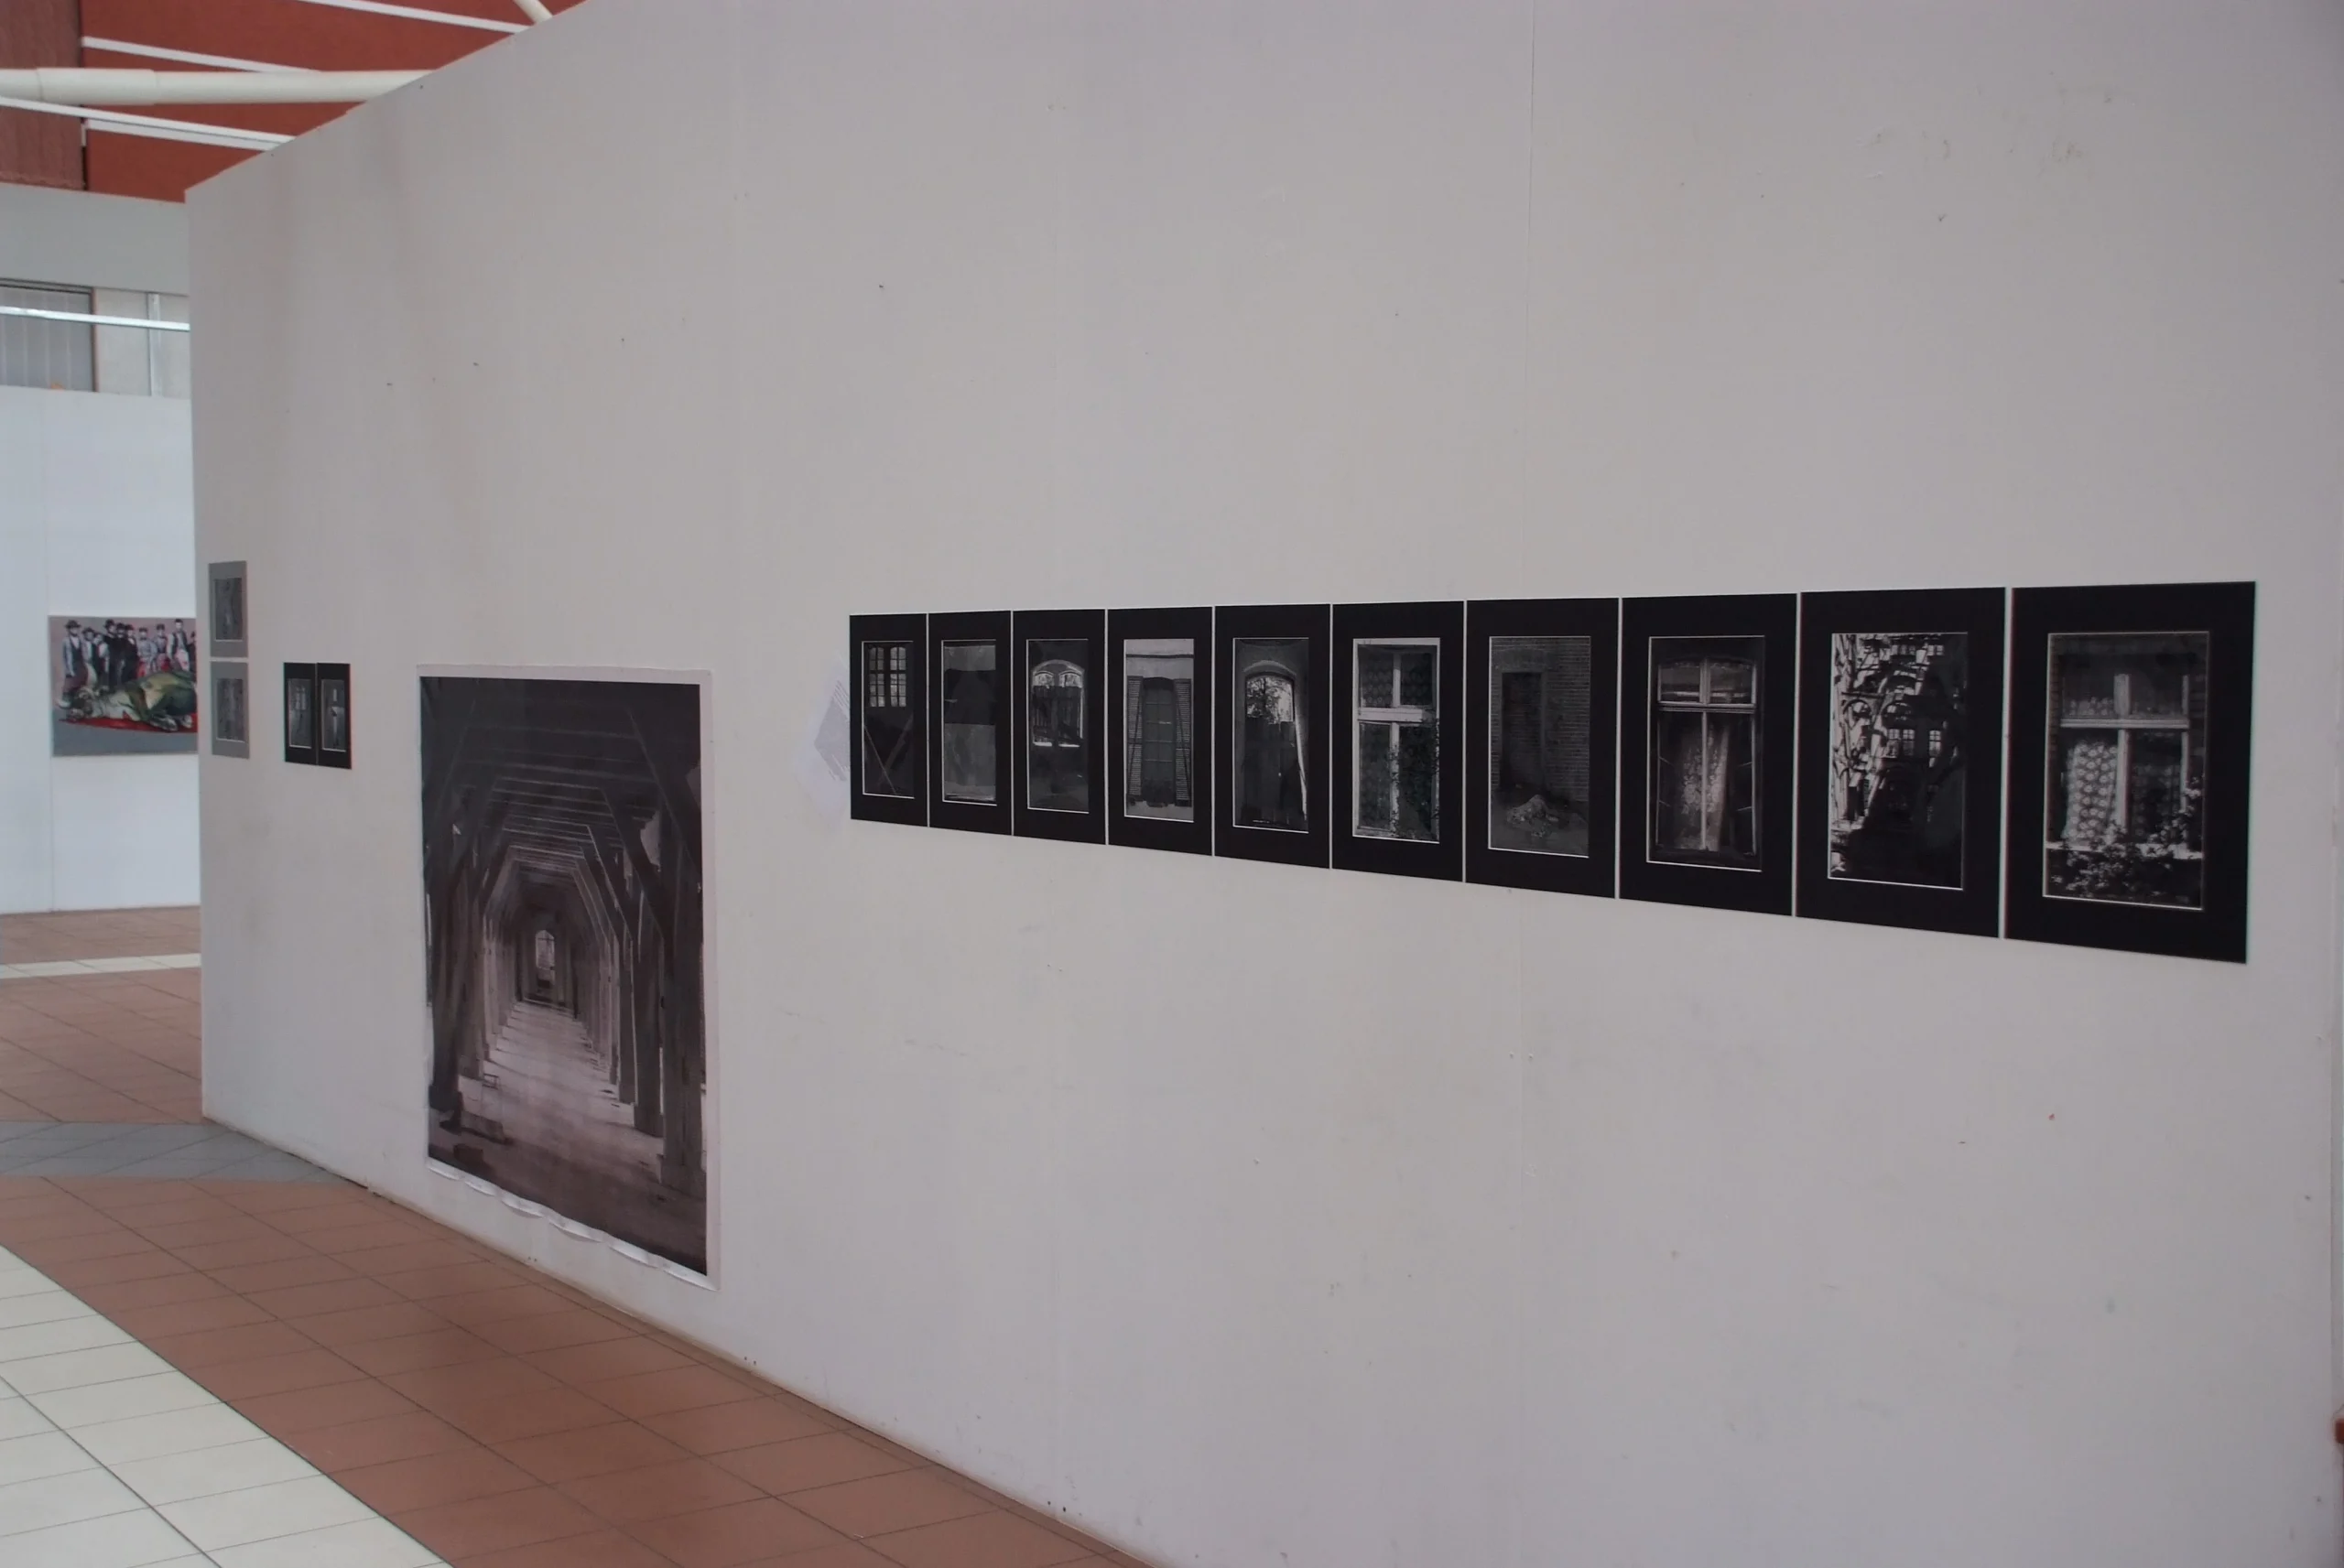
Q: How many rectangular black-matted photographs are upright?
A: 12